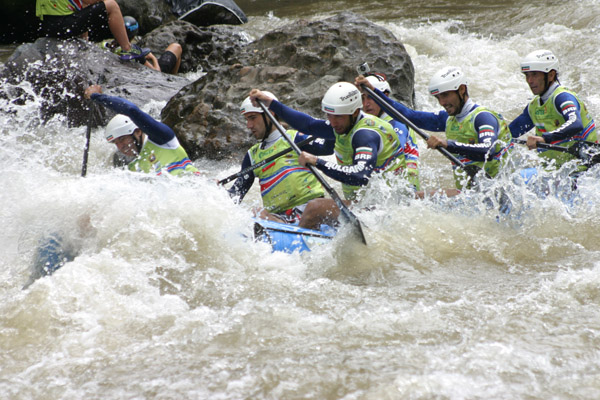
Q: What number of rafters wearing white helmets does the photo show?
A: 6